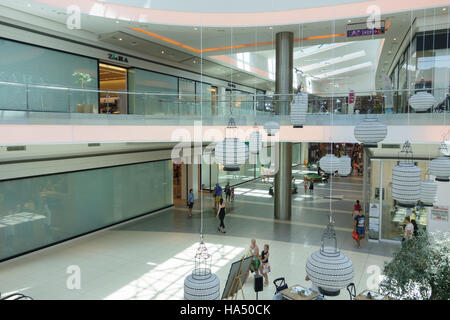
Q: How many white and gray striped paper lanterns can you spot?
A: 13